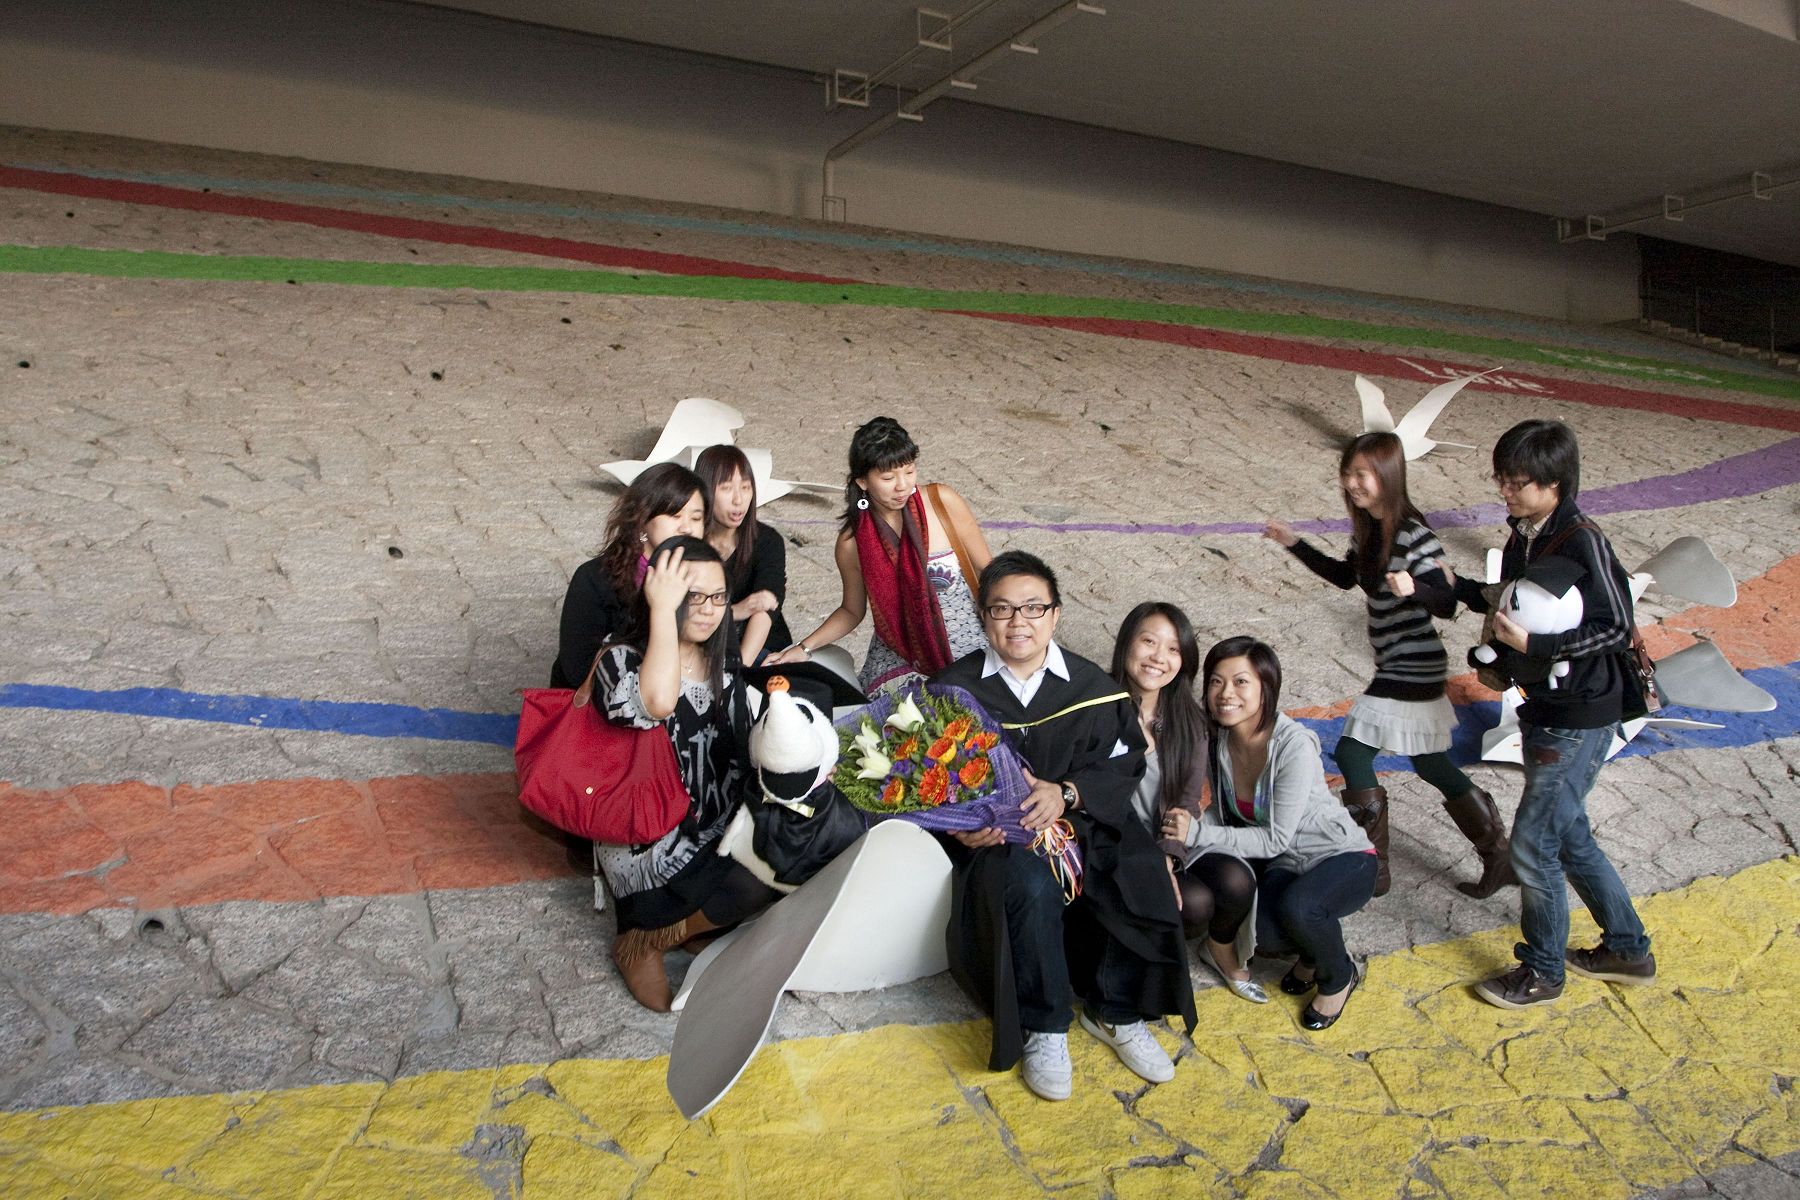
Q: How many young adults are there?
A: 9